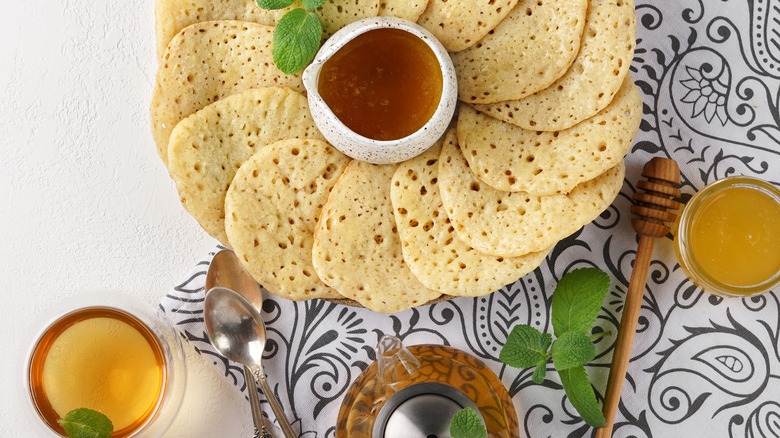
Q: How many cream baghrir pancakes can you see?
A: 13